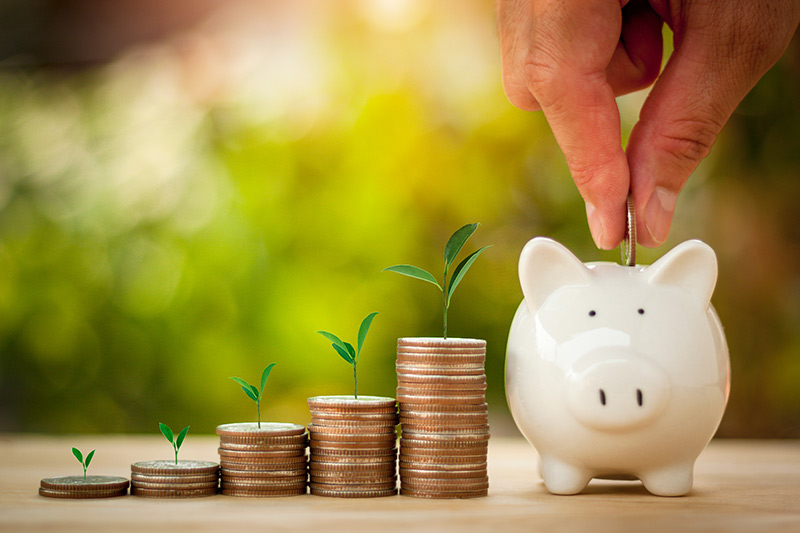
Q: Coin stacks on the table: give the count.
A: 5